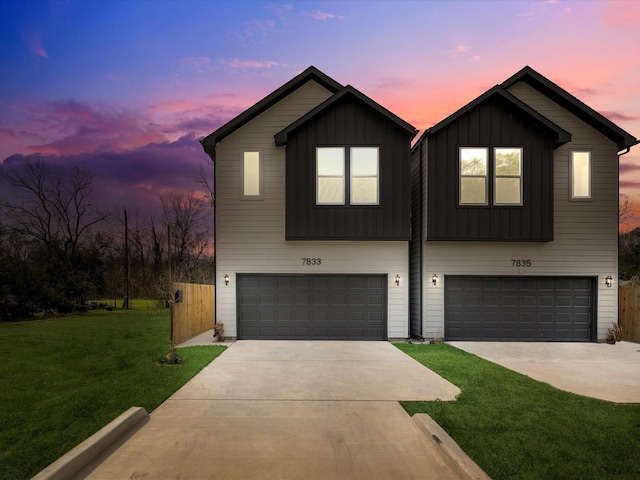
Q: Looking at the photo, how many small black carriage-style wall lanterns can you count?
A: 4